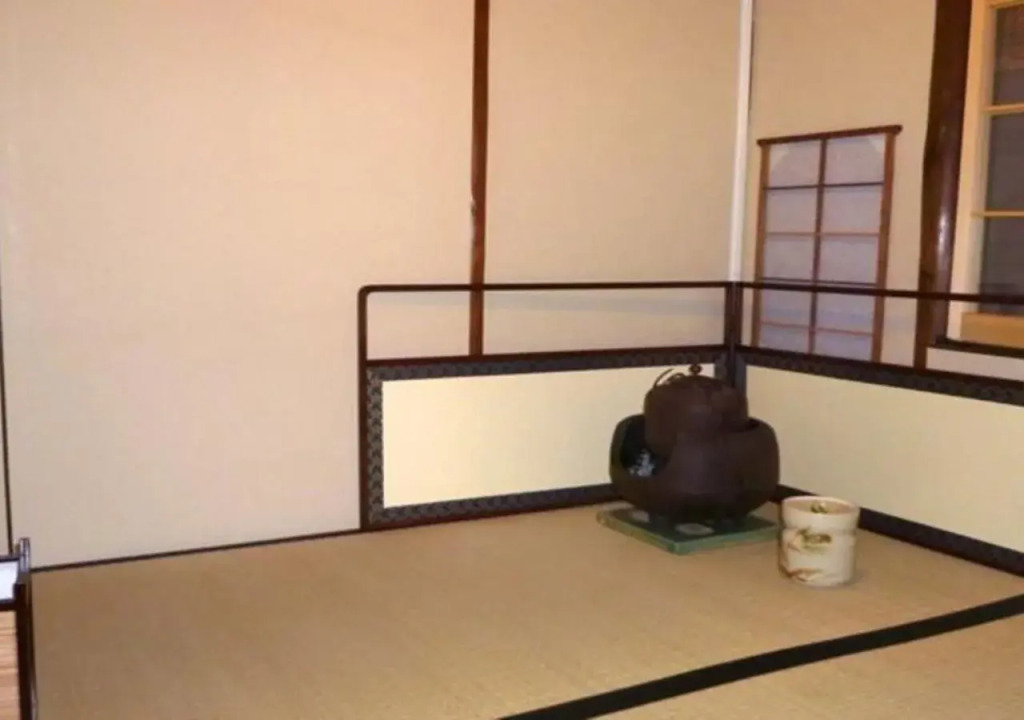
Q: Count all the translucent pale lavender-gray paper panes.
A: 10